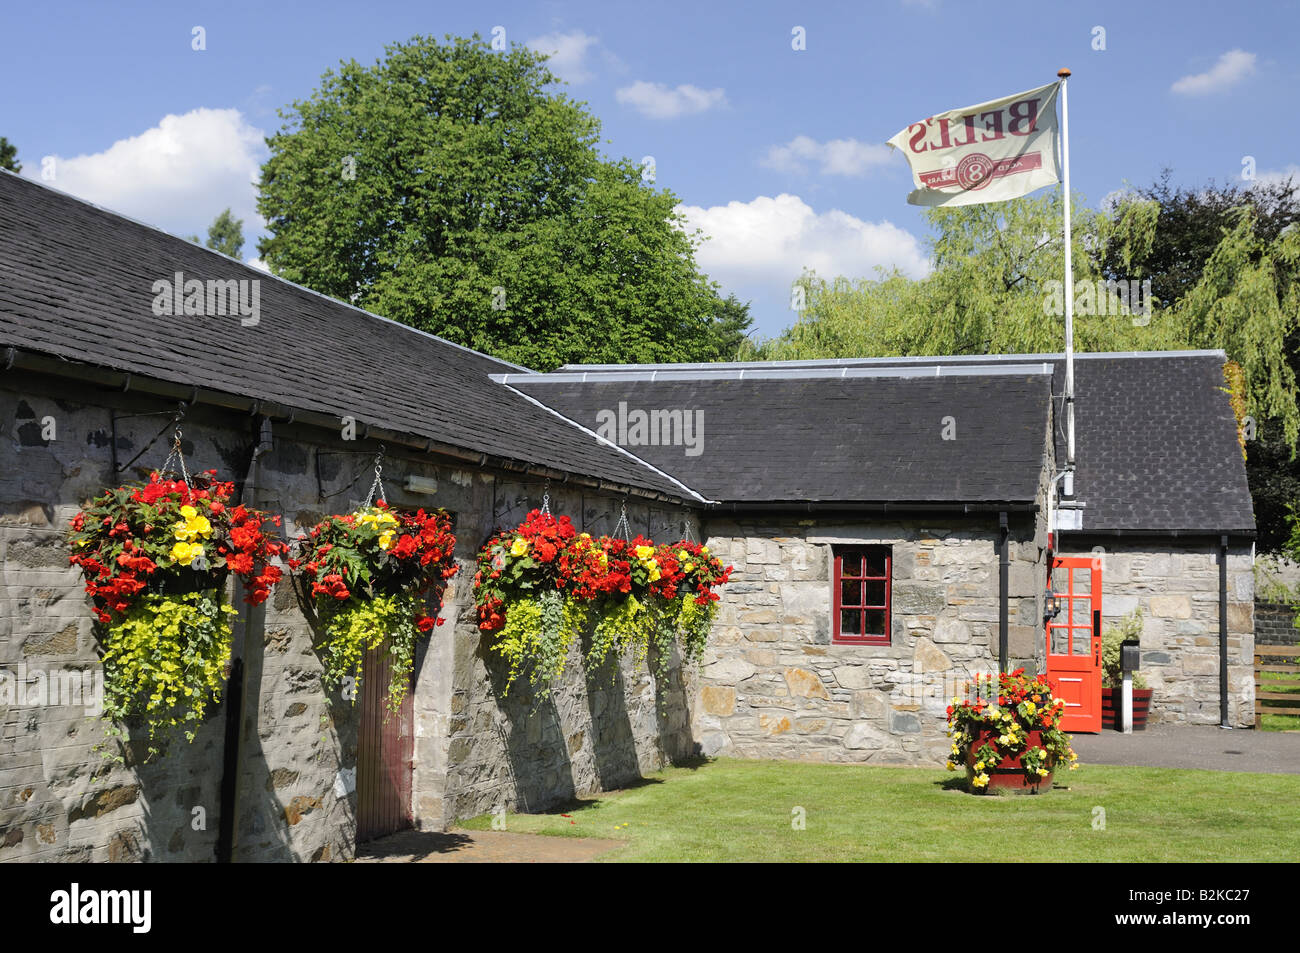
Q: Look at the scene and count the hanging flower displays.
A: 5